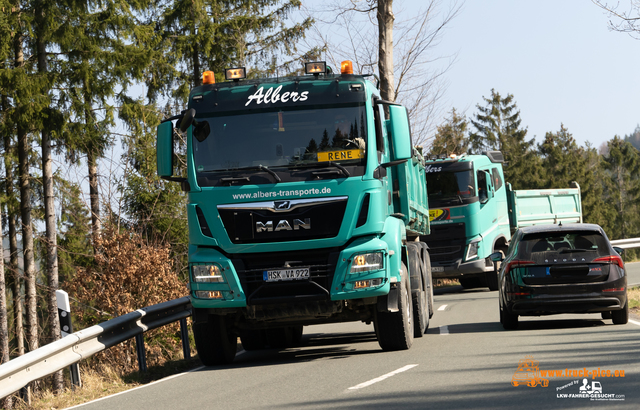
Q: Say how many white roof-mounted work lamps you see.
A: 2